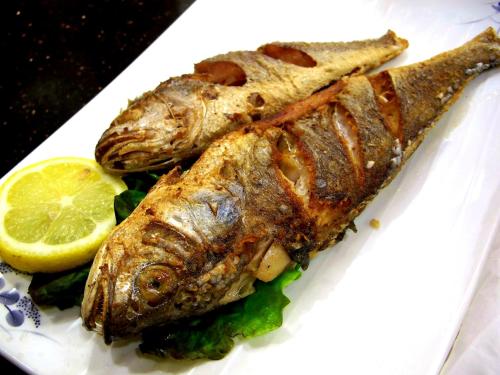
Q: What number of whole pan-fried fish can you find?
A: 2